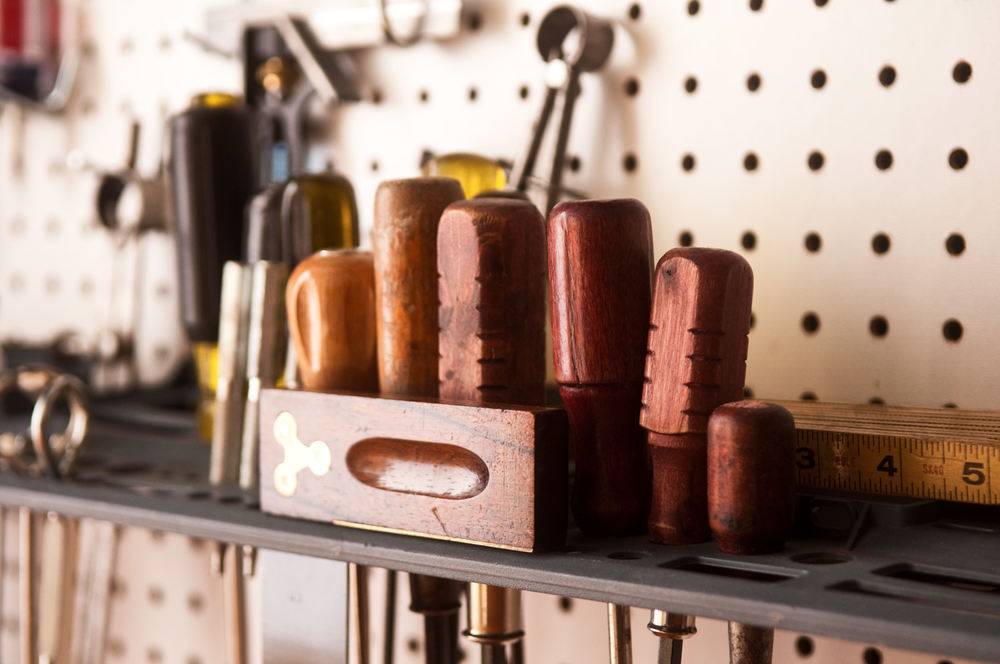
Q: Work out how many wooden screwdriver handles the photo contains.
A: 6